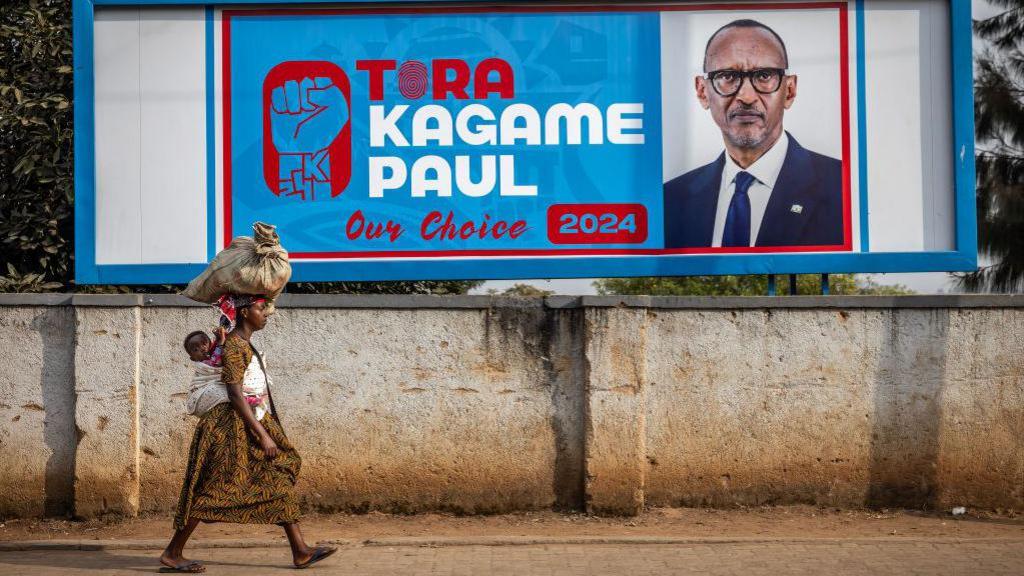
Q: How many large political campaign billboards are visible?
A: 1